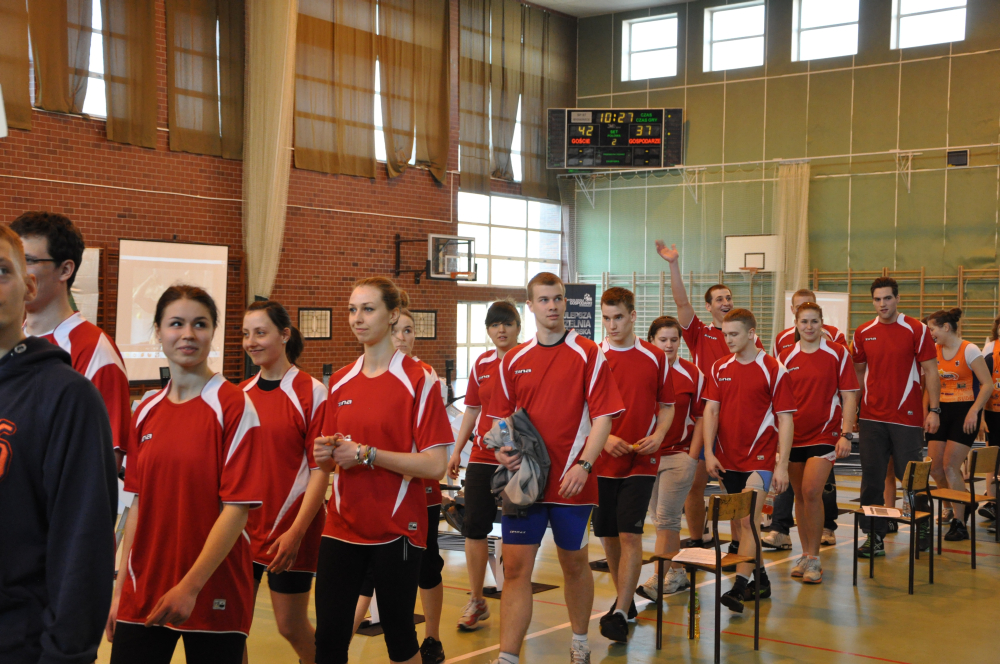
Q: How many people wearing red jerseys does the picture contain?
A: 14